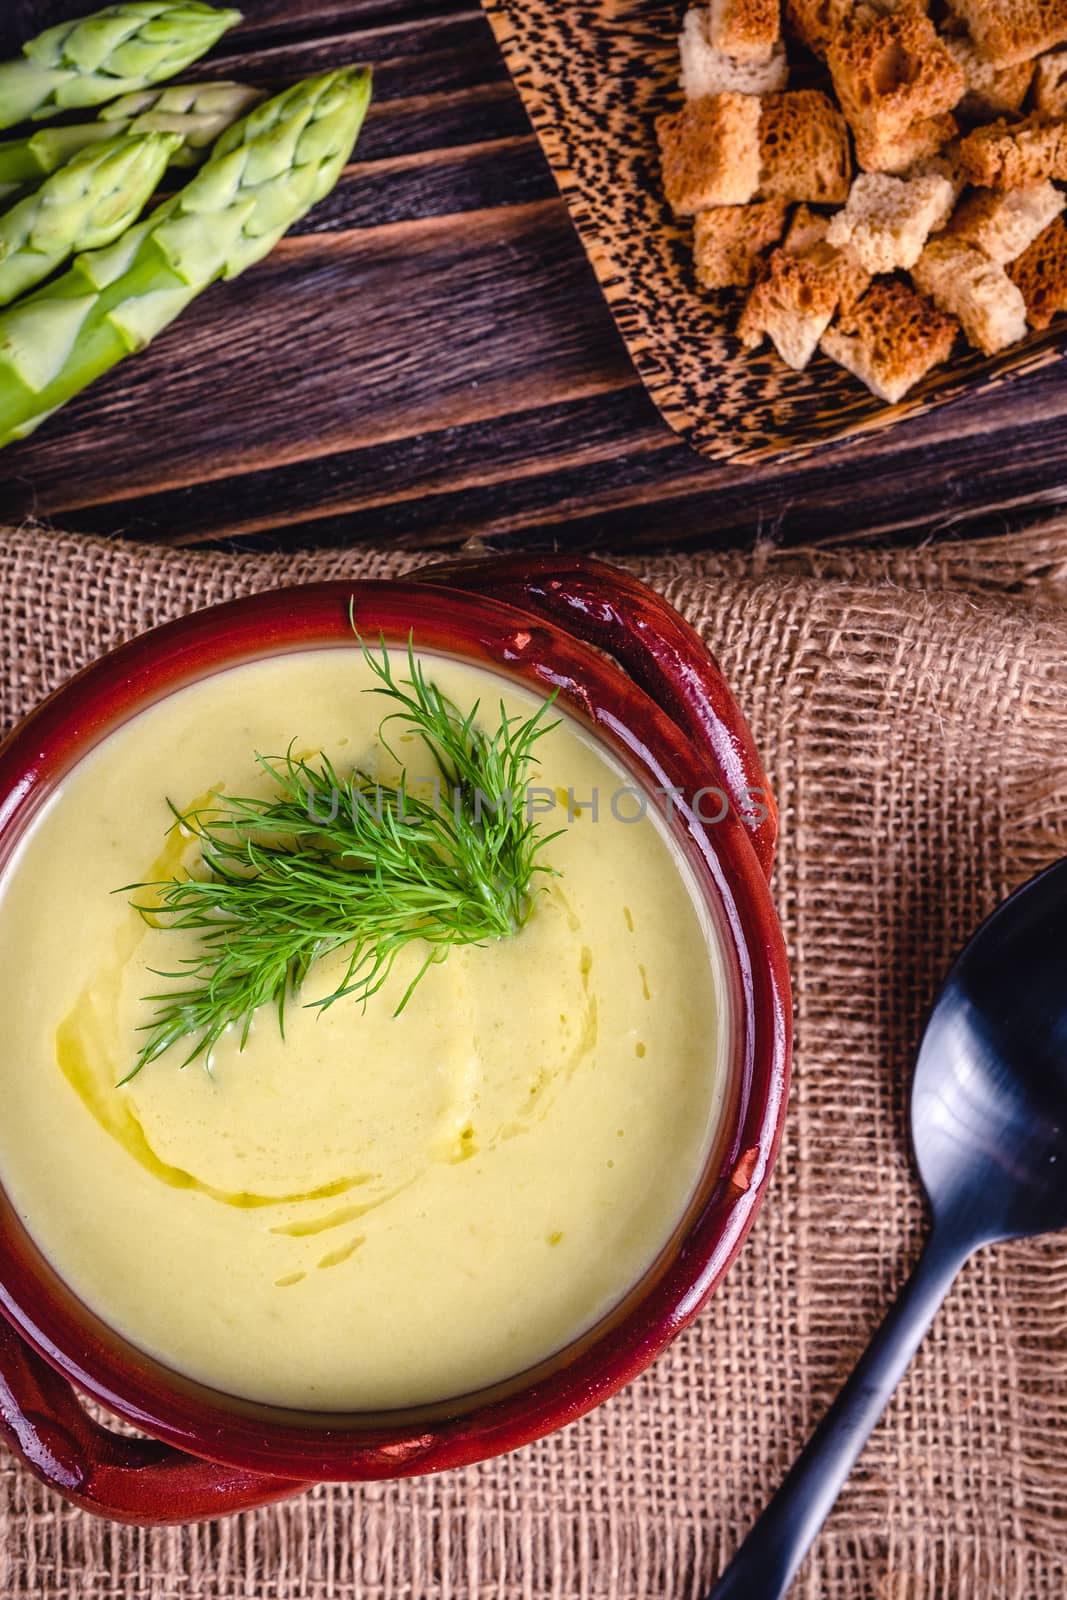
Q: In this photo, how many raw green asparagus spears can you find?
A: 4